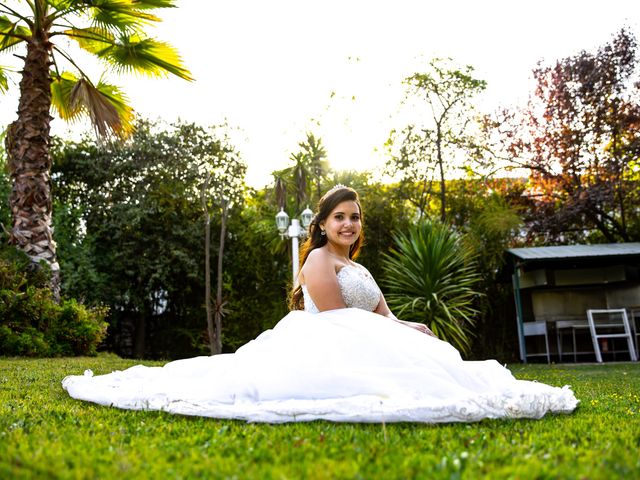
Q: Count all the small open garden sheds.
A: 1